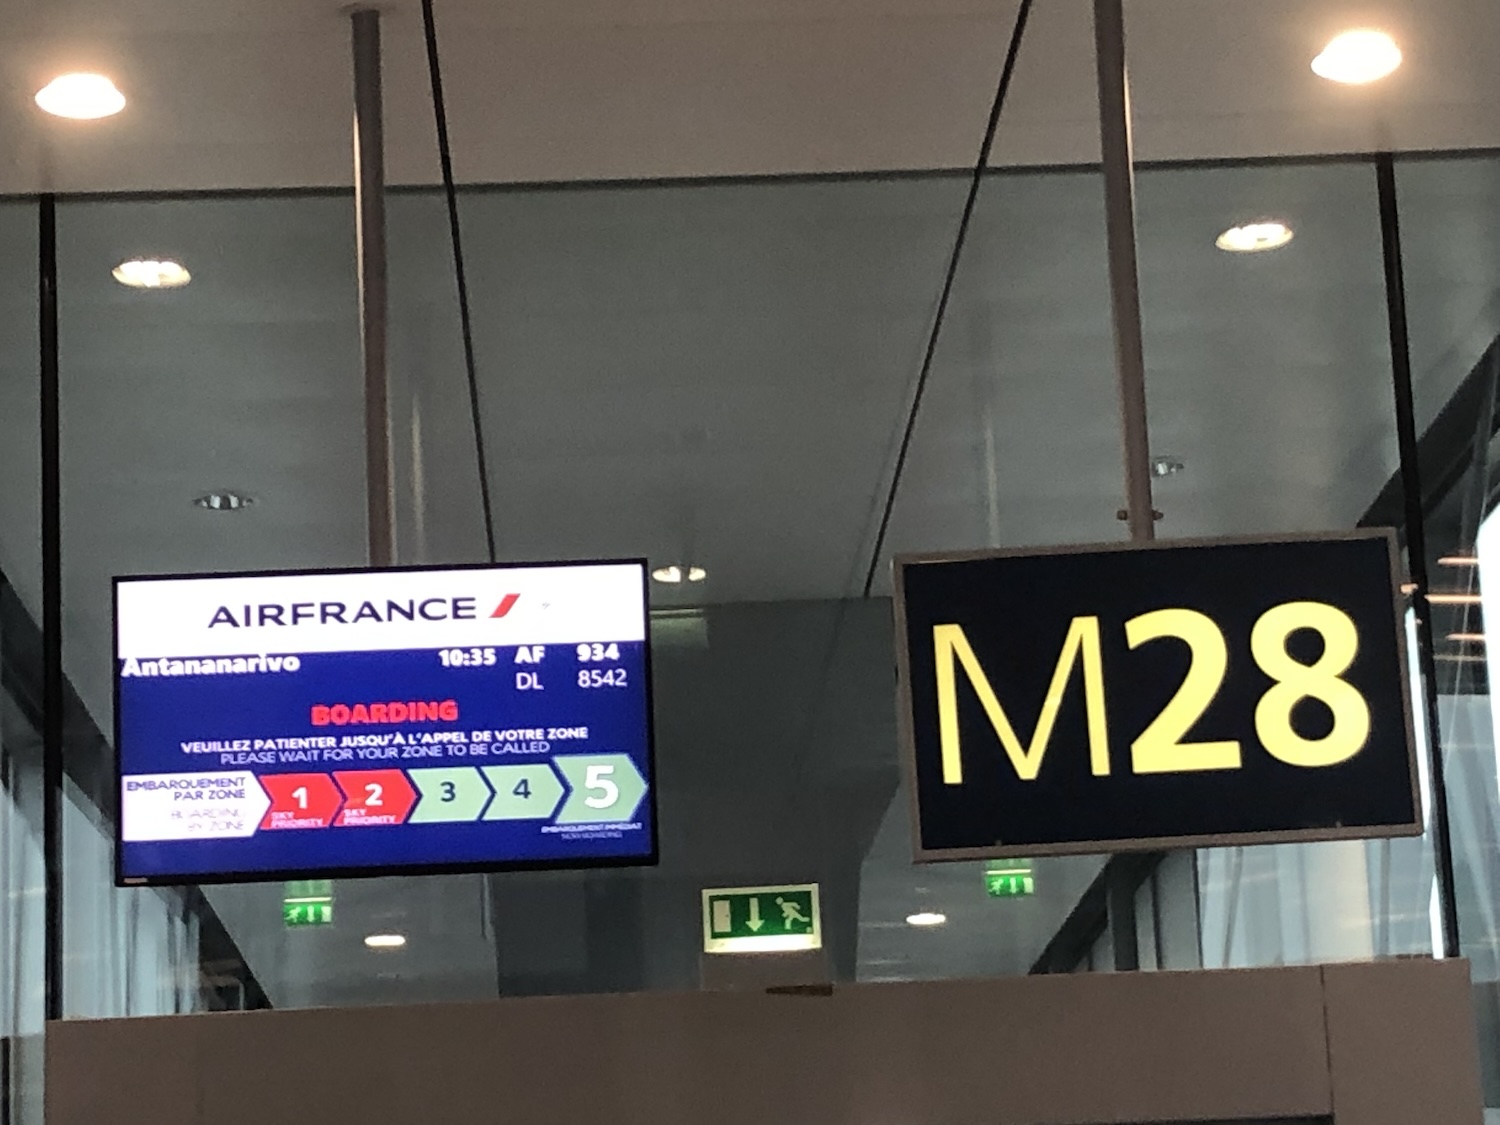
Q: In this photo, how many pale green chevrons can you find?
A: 3